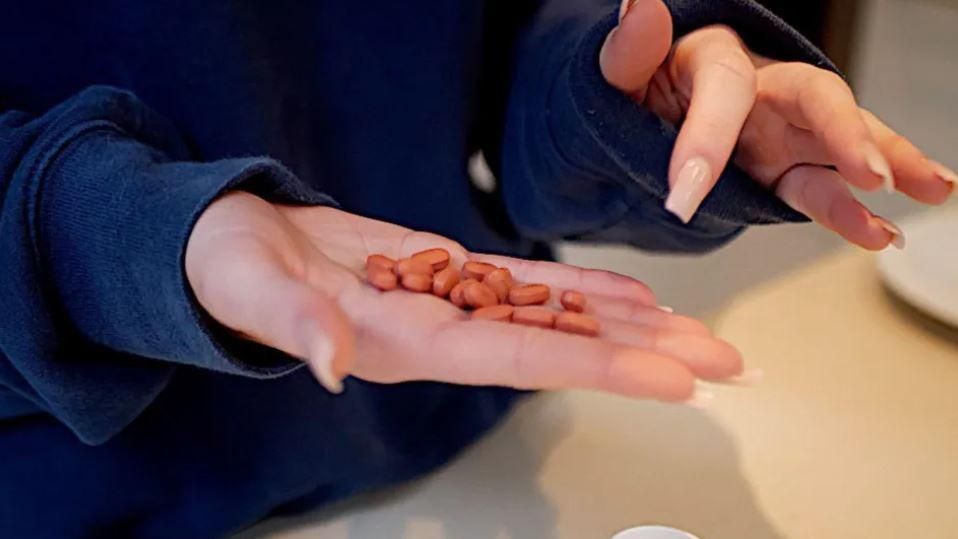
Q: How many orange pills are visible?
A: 15